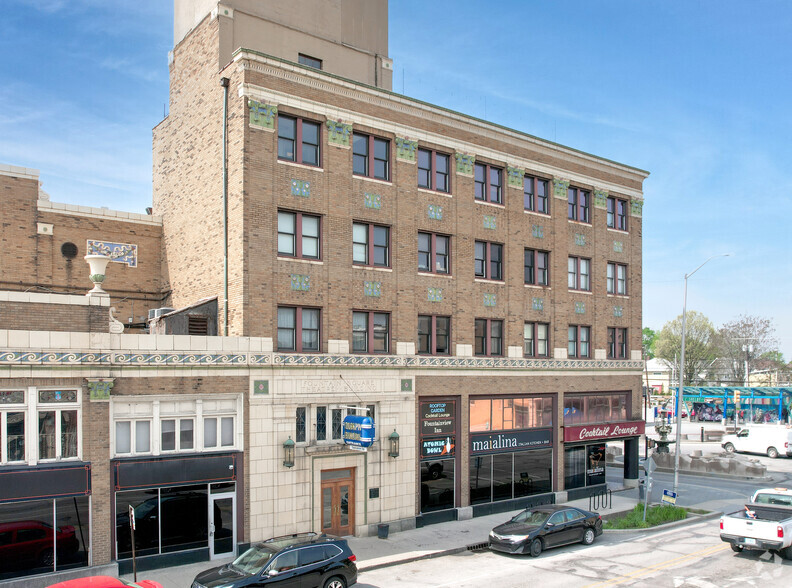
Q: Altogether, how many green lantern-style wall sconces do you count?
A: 2